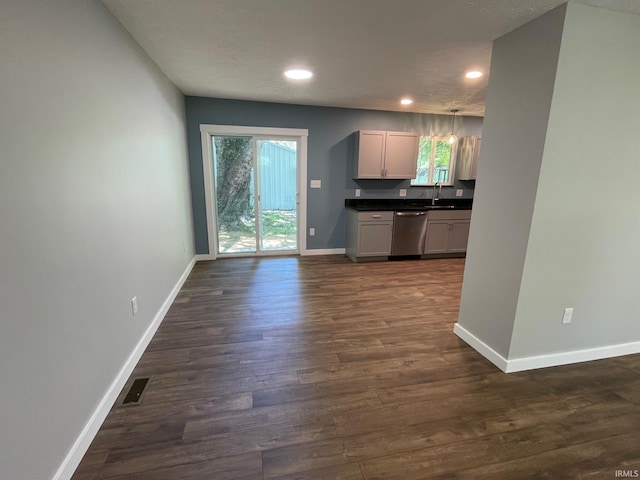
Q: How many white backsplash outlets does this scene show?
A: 3